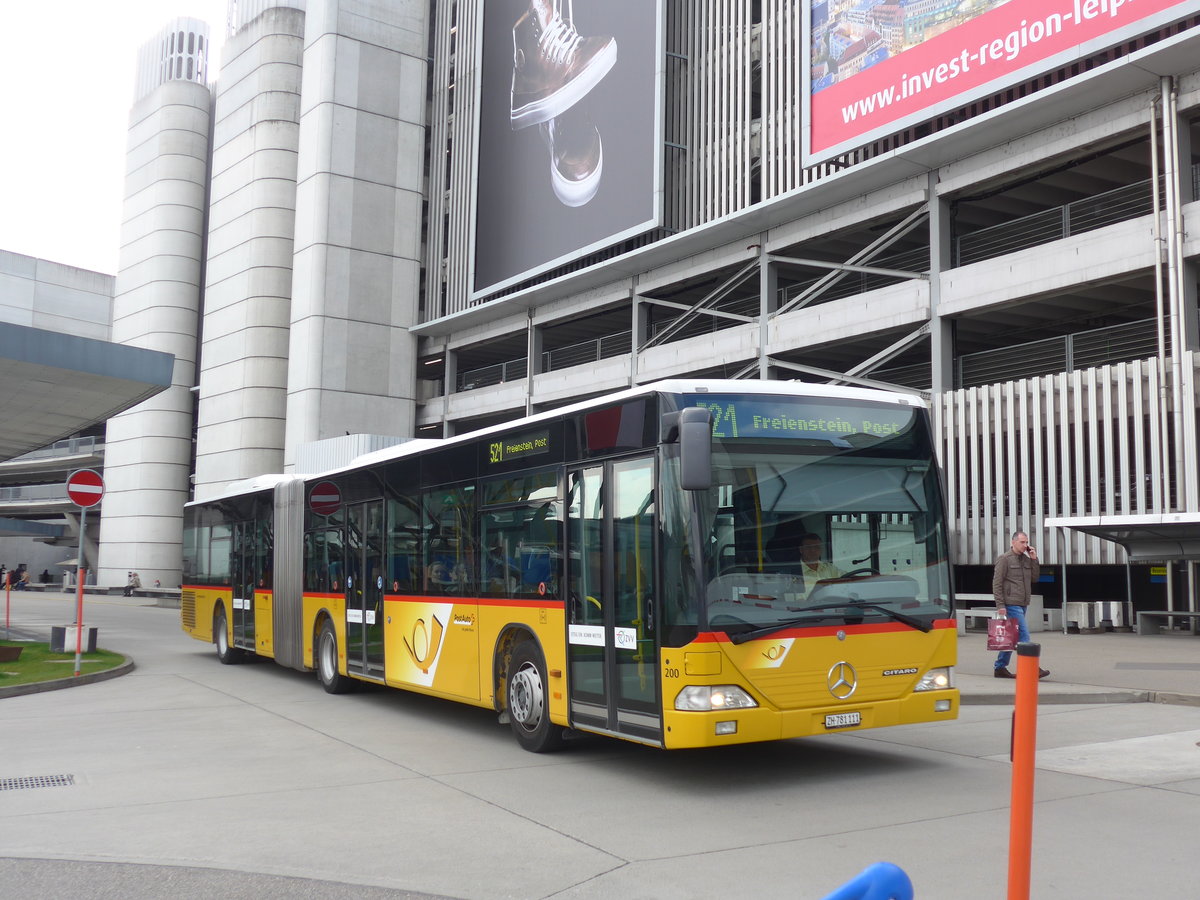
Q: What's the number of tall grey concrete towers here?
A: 3